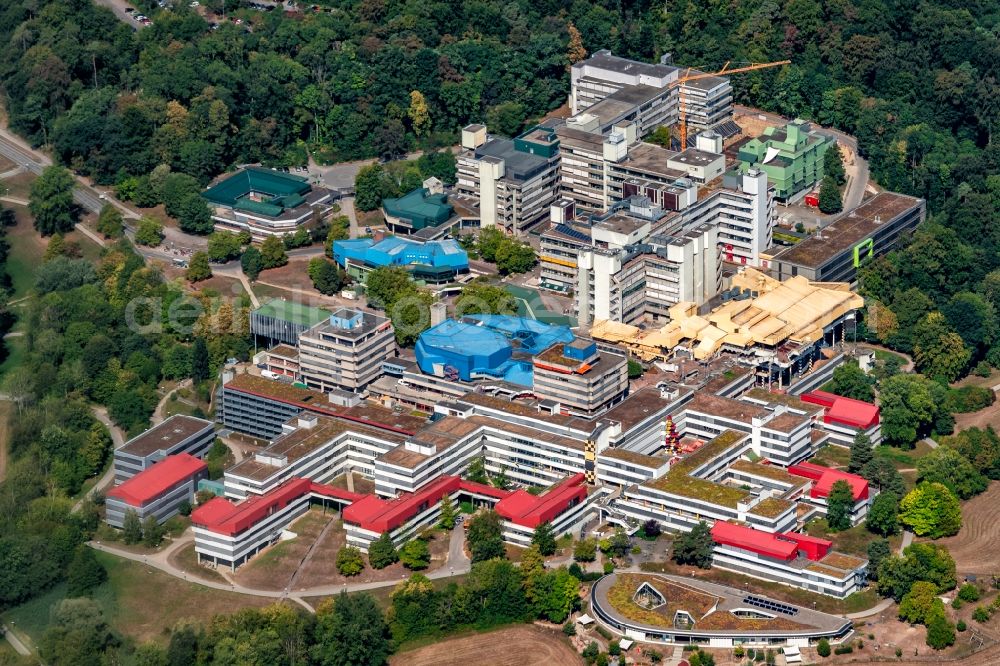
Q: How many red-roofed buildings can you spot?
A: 7